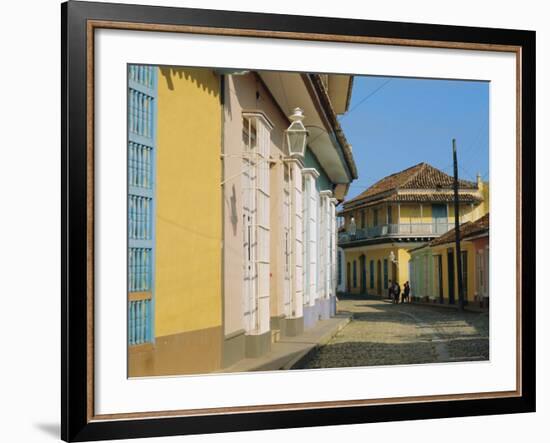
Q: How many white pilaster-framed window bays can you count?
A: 5